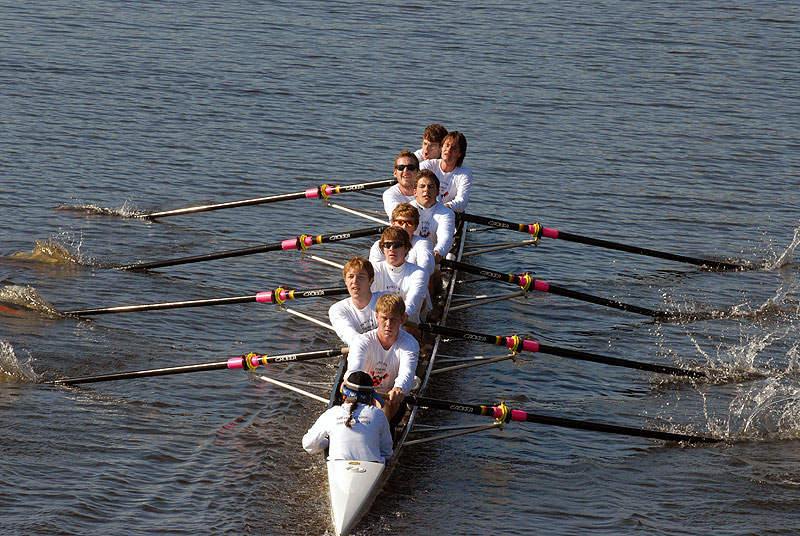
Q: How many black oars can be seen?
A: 8